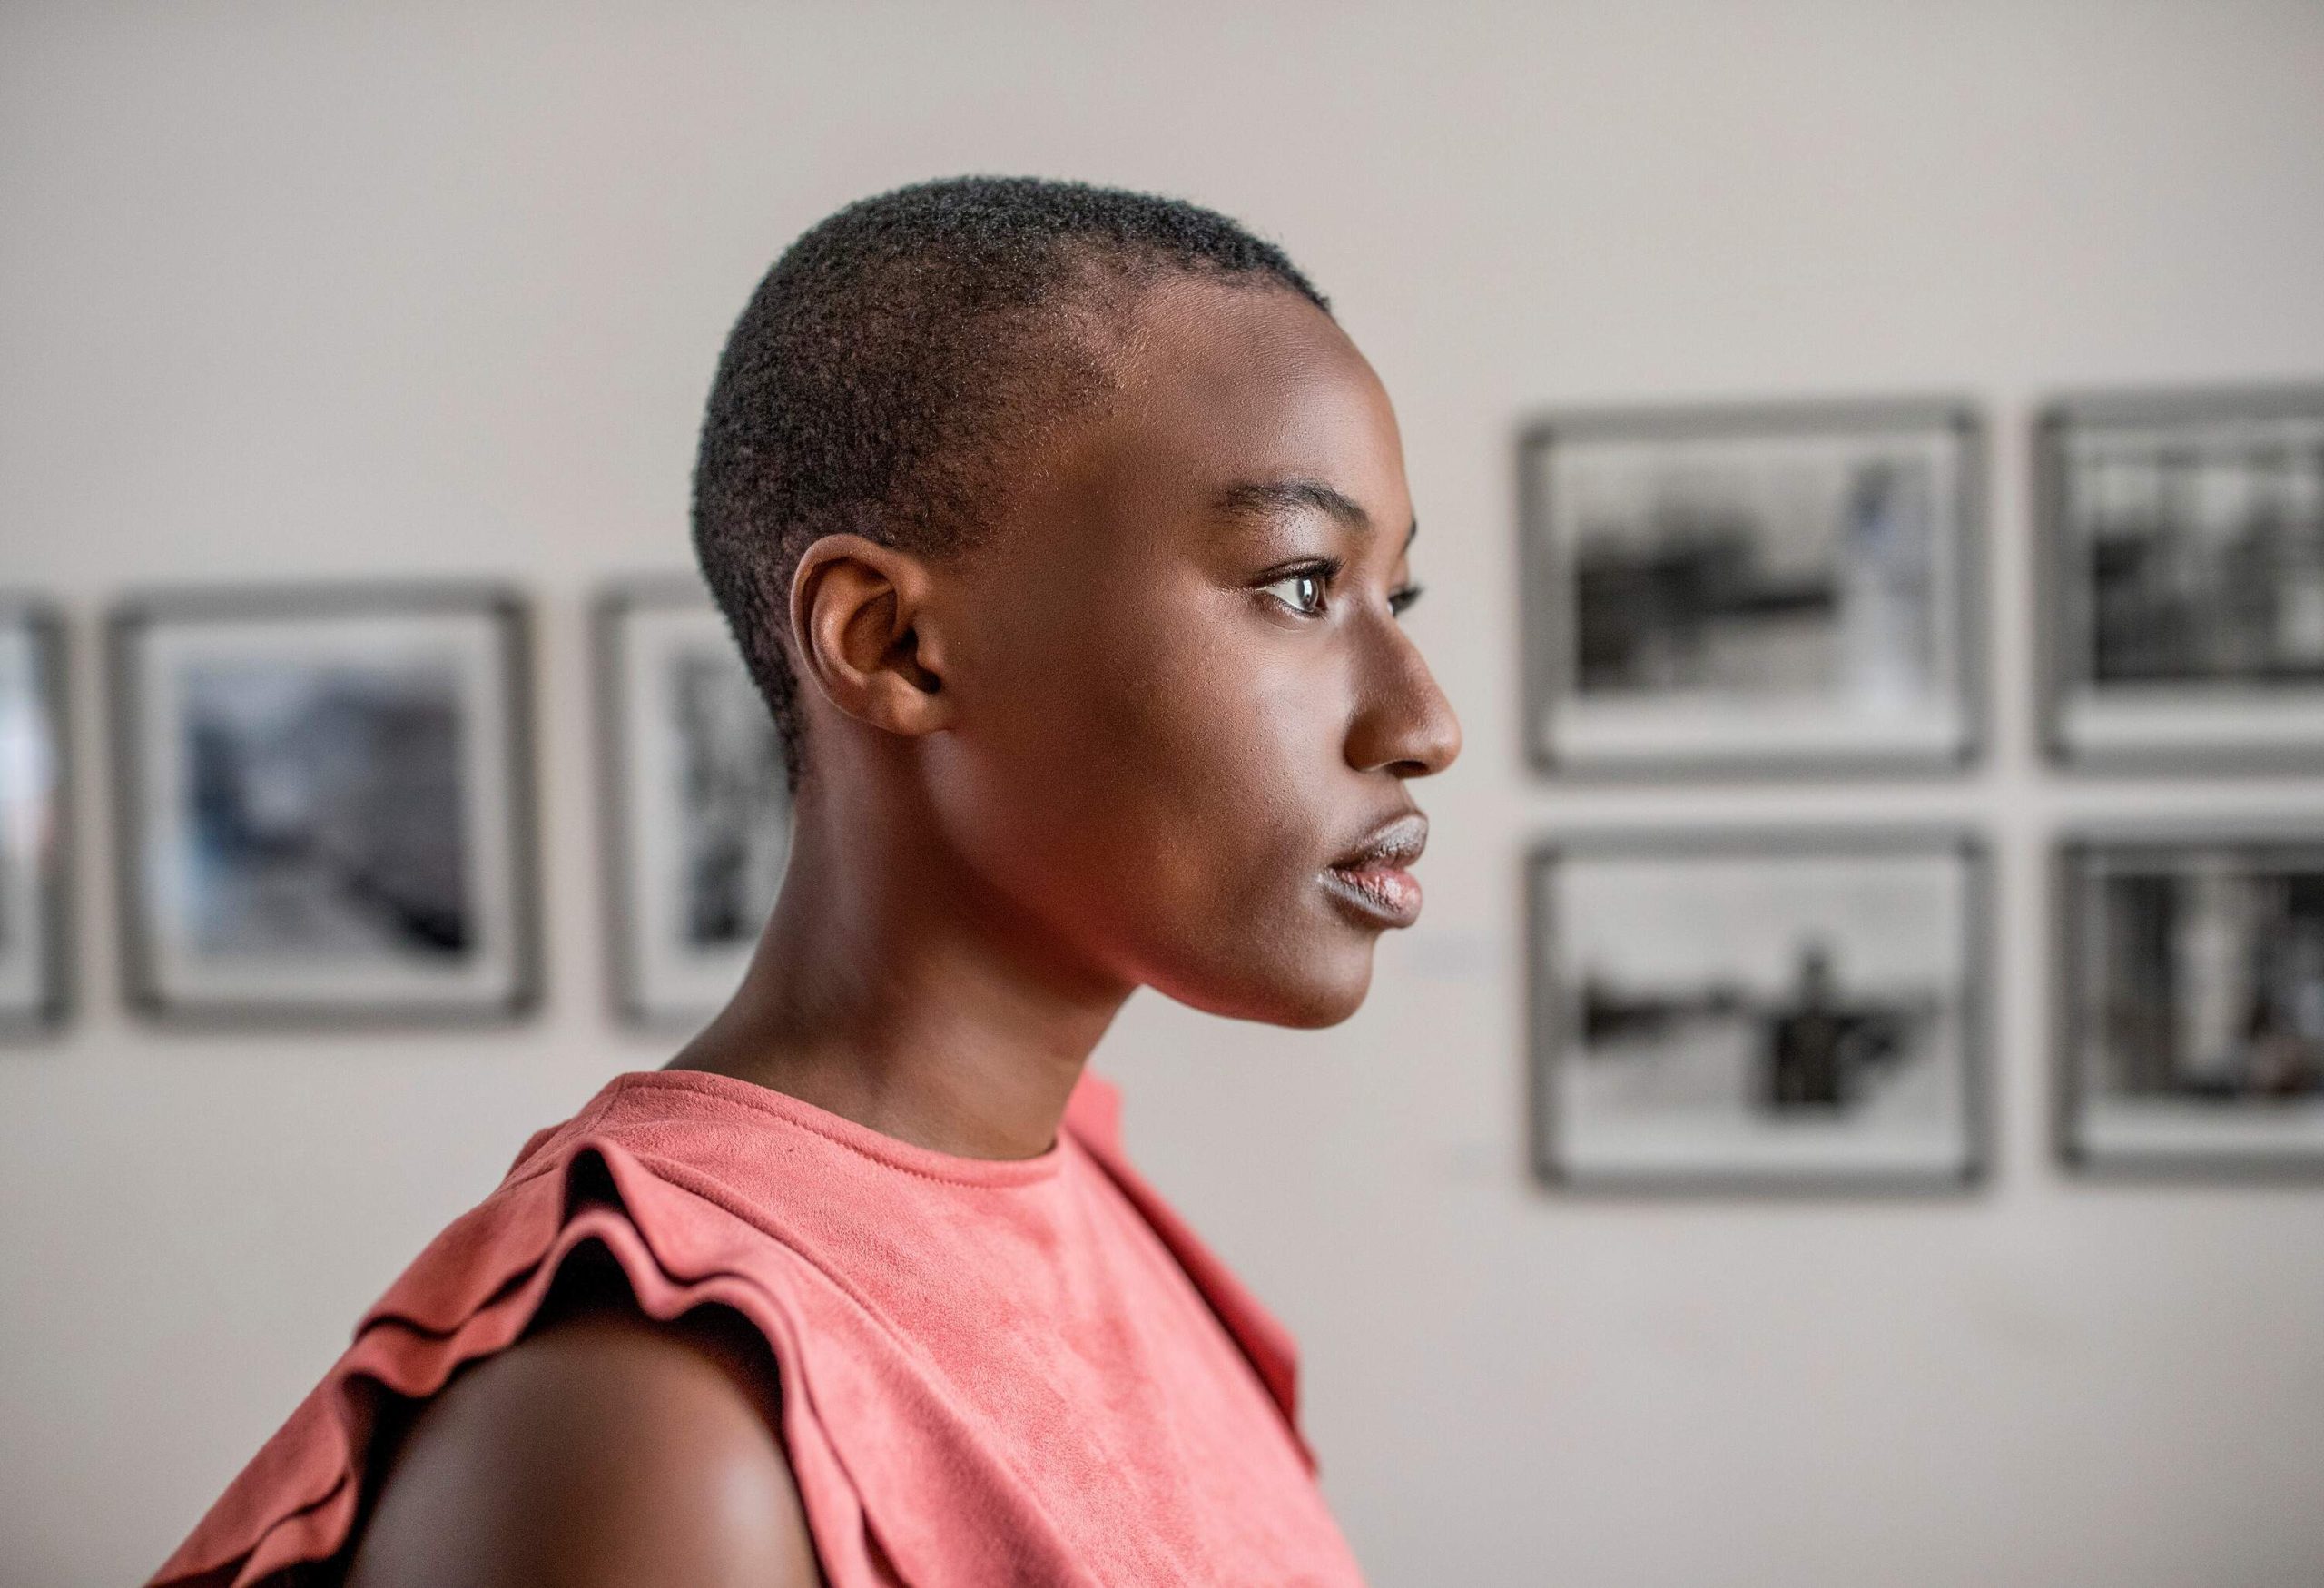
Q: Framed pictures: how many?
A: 7